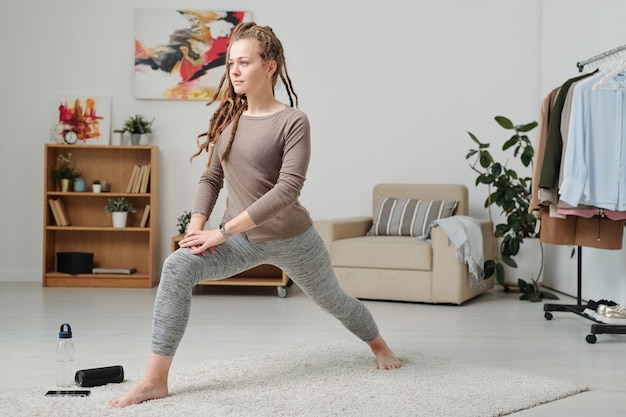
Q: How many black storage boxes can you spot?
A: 1